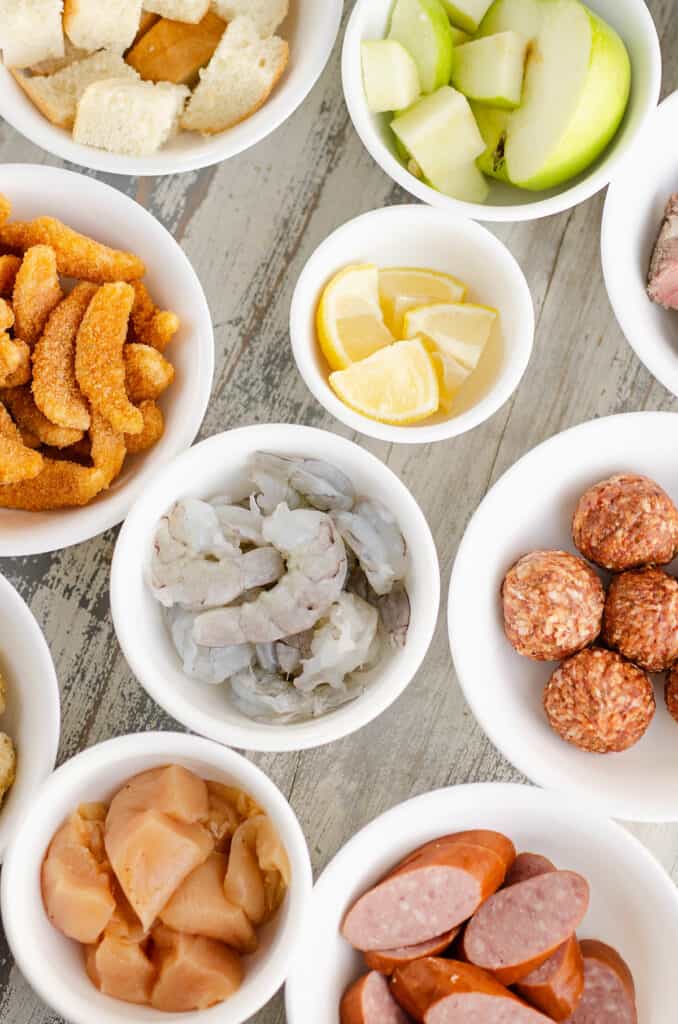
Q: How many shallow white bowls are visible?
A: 10